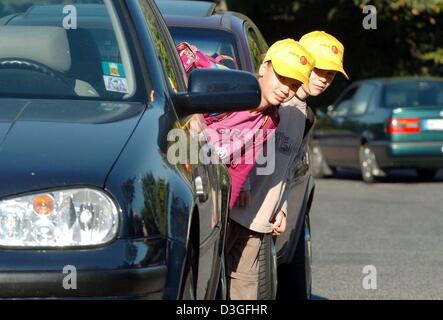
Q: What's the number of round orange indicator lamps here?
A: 1